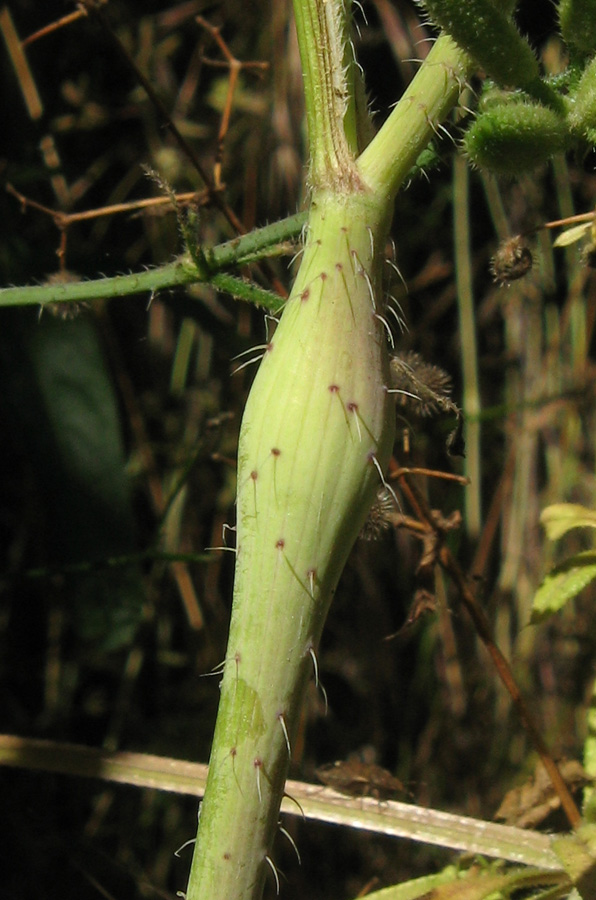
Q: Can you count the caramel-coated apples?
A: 0